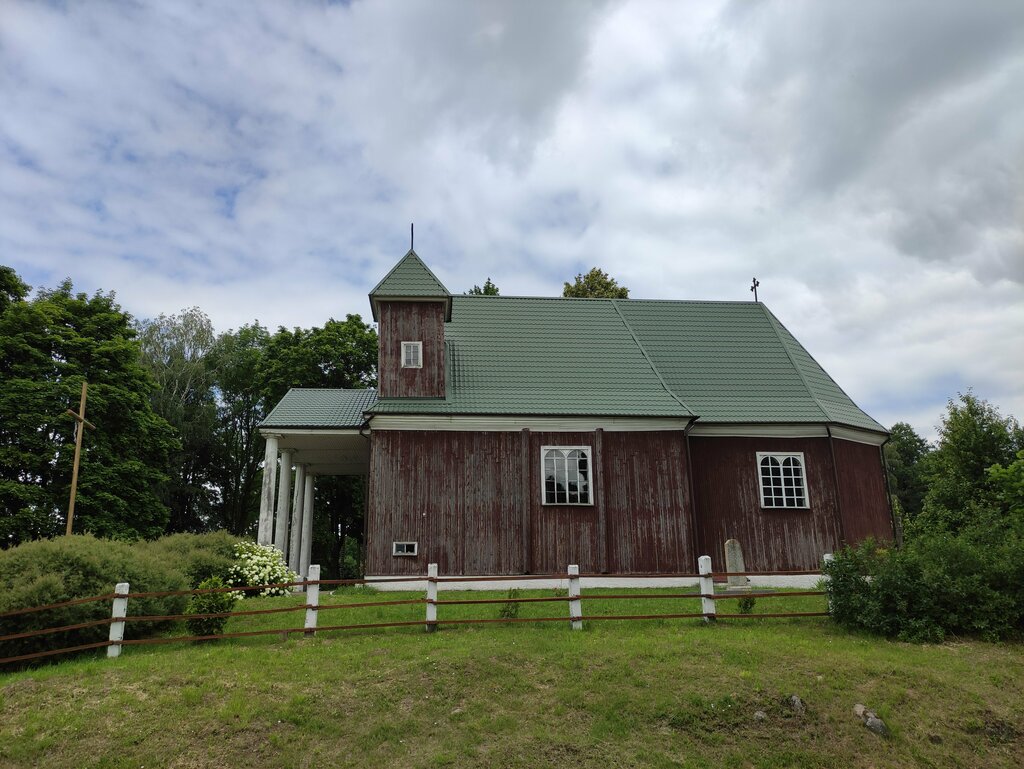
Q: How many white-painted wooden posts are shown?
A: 6